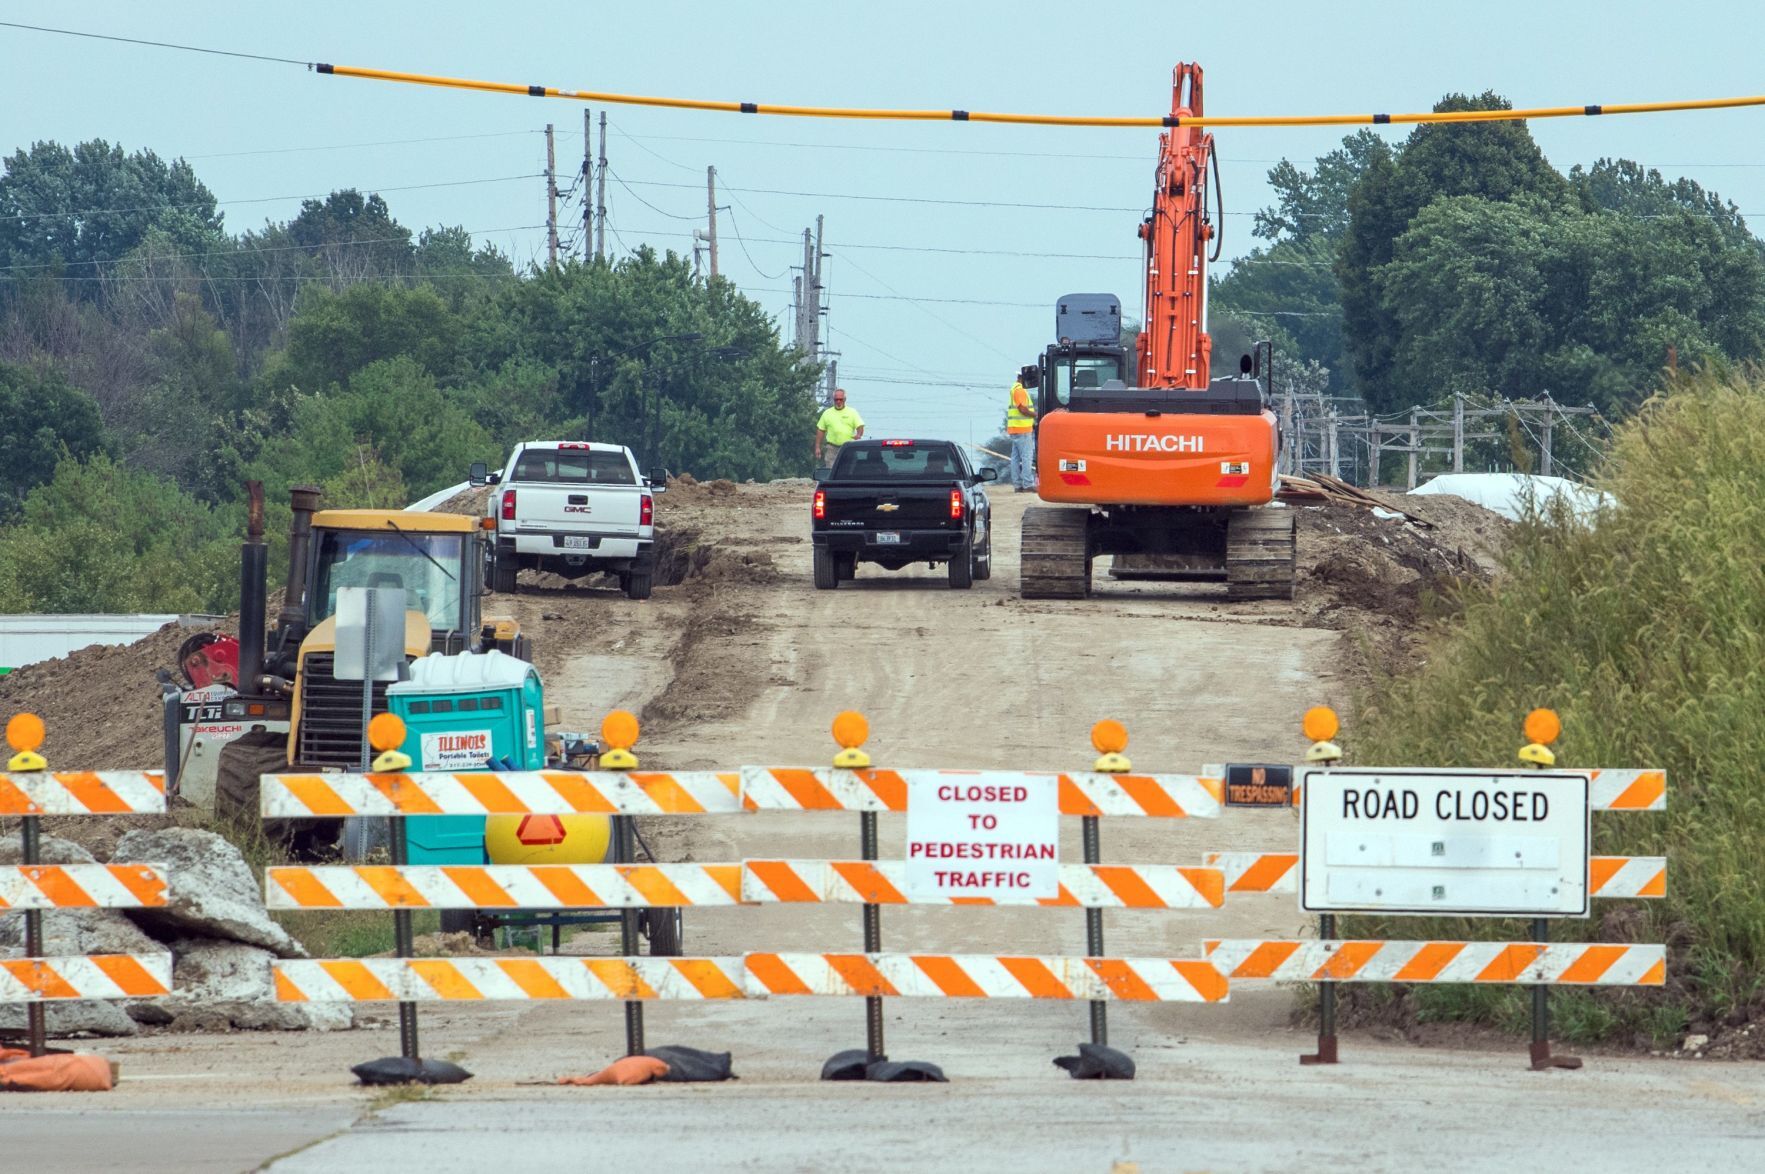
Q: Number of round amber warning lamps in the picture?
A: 7